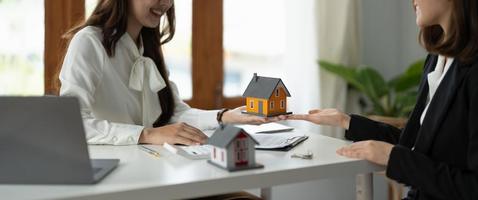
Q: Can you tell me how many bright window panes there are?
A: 3